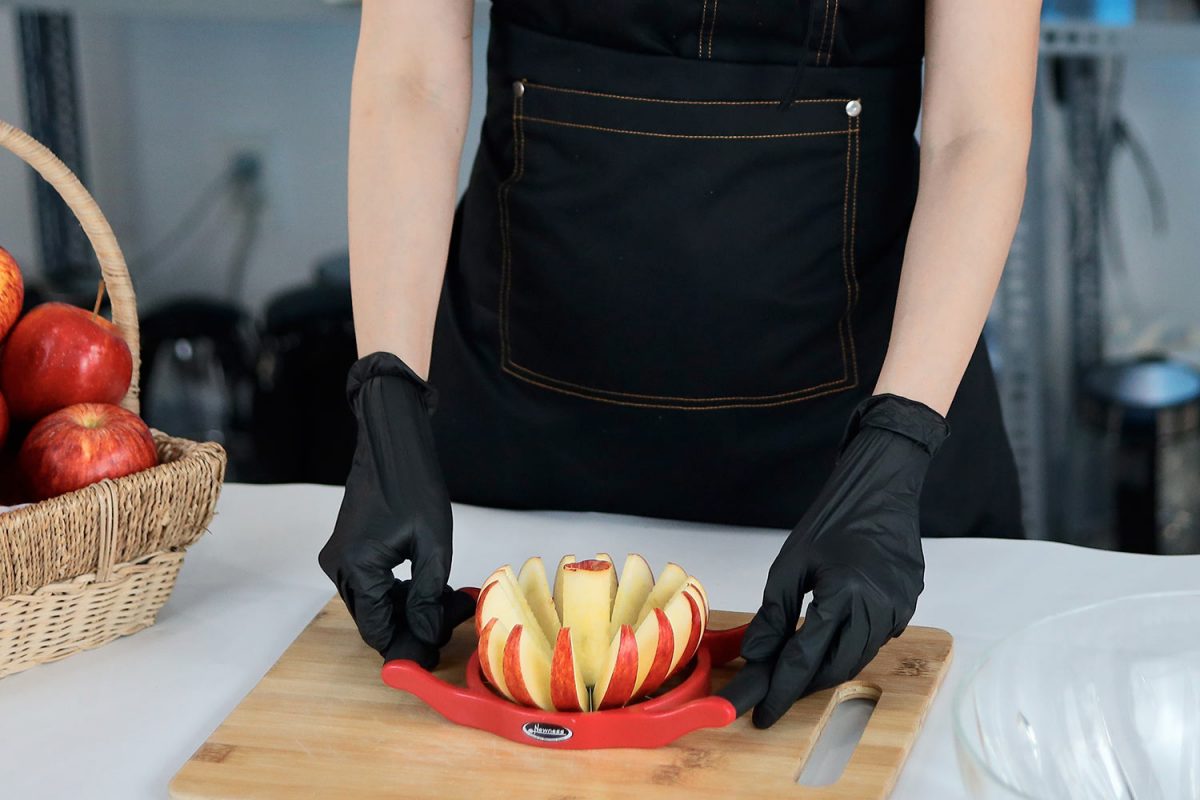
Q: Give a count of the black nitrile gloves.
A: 2